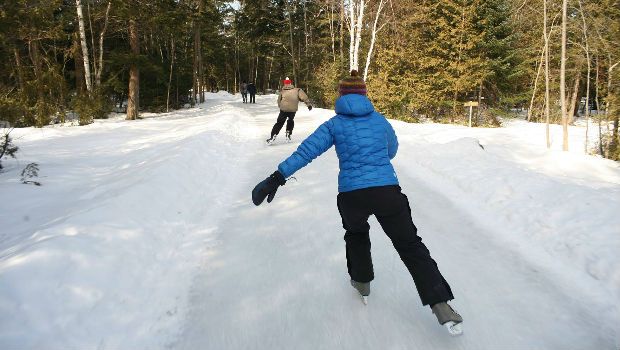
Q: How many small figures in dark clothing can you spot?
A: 2